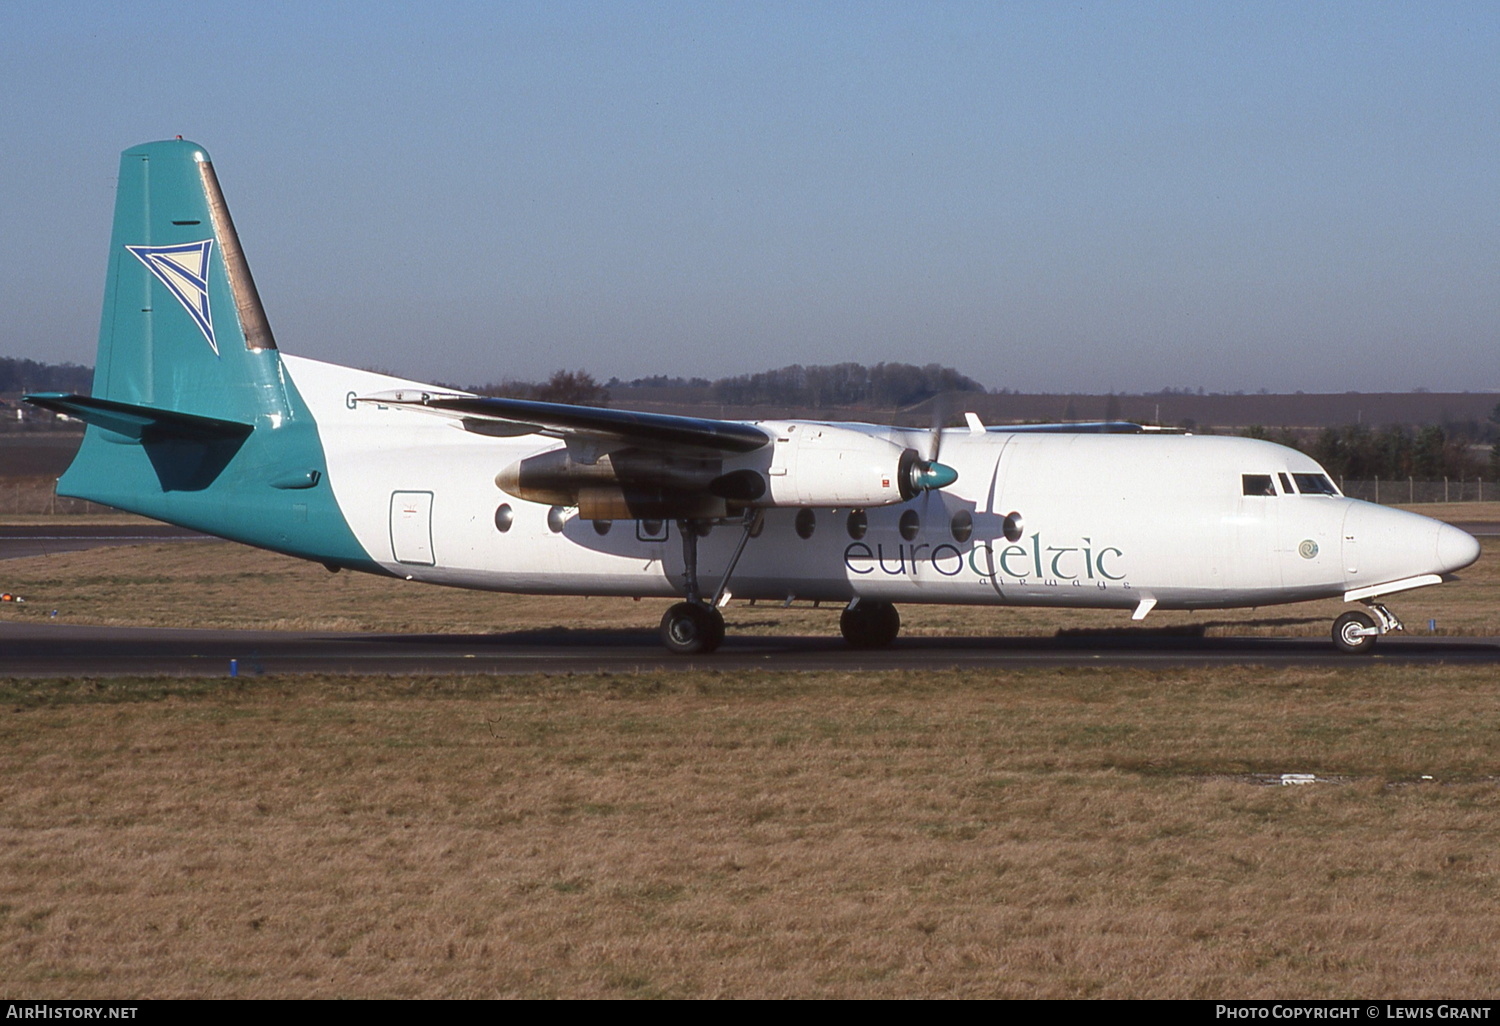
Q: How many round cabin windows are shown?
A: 11